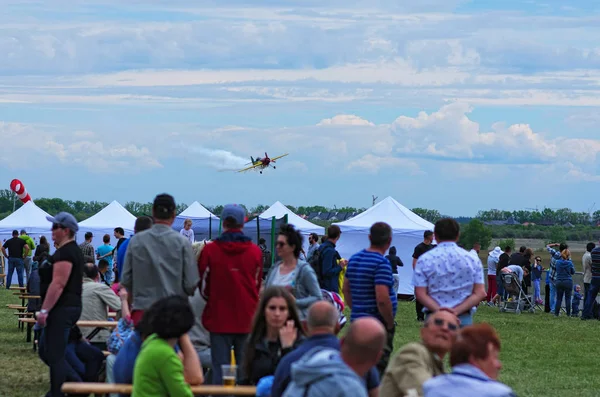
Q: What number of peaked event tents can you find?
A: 5